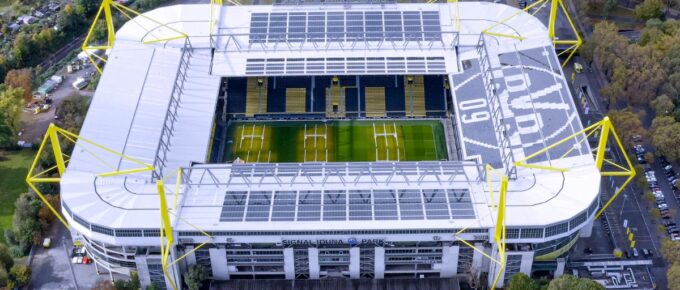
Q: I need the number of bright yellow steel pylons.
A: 8